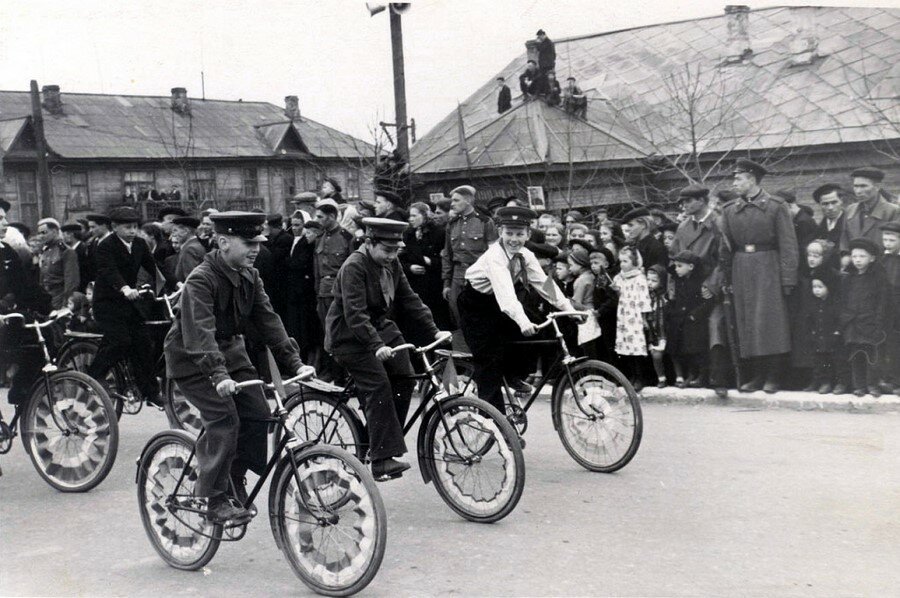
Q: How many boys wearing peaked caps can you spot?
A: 3